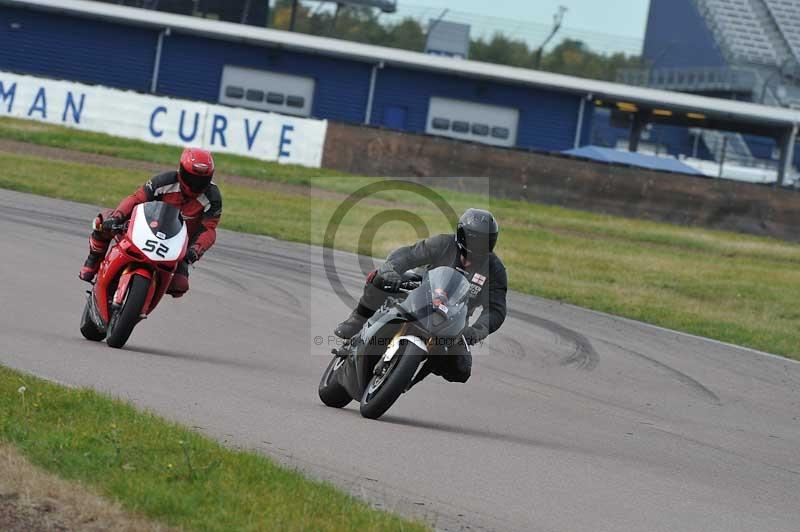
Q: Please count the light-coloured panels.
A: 2